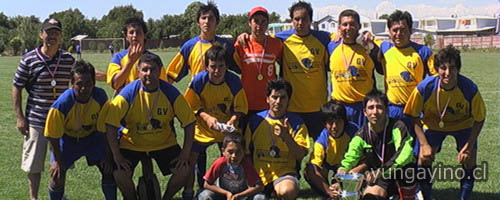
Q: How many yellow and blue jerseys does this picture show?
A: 11